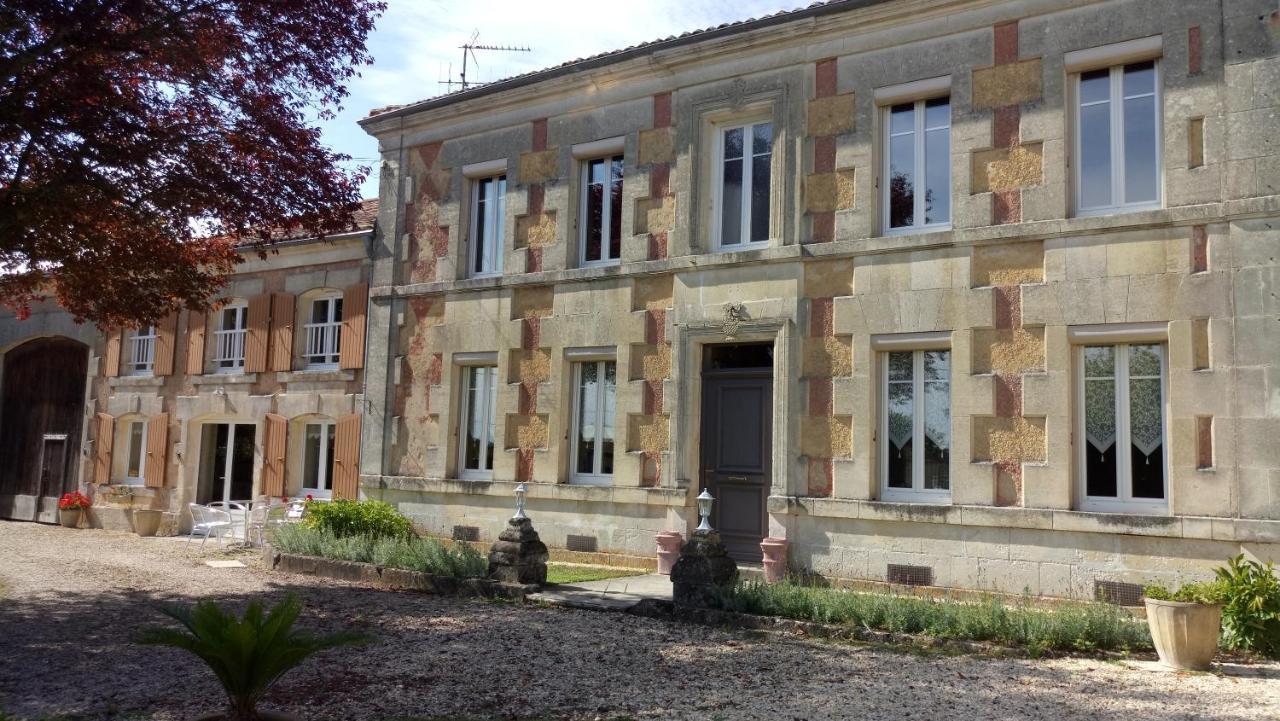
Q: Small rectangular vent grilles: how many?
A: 4